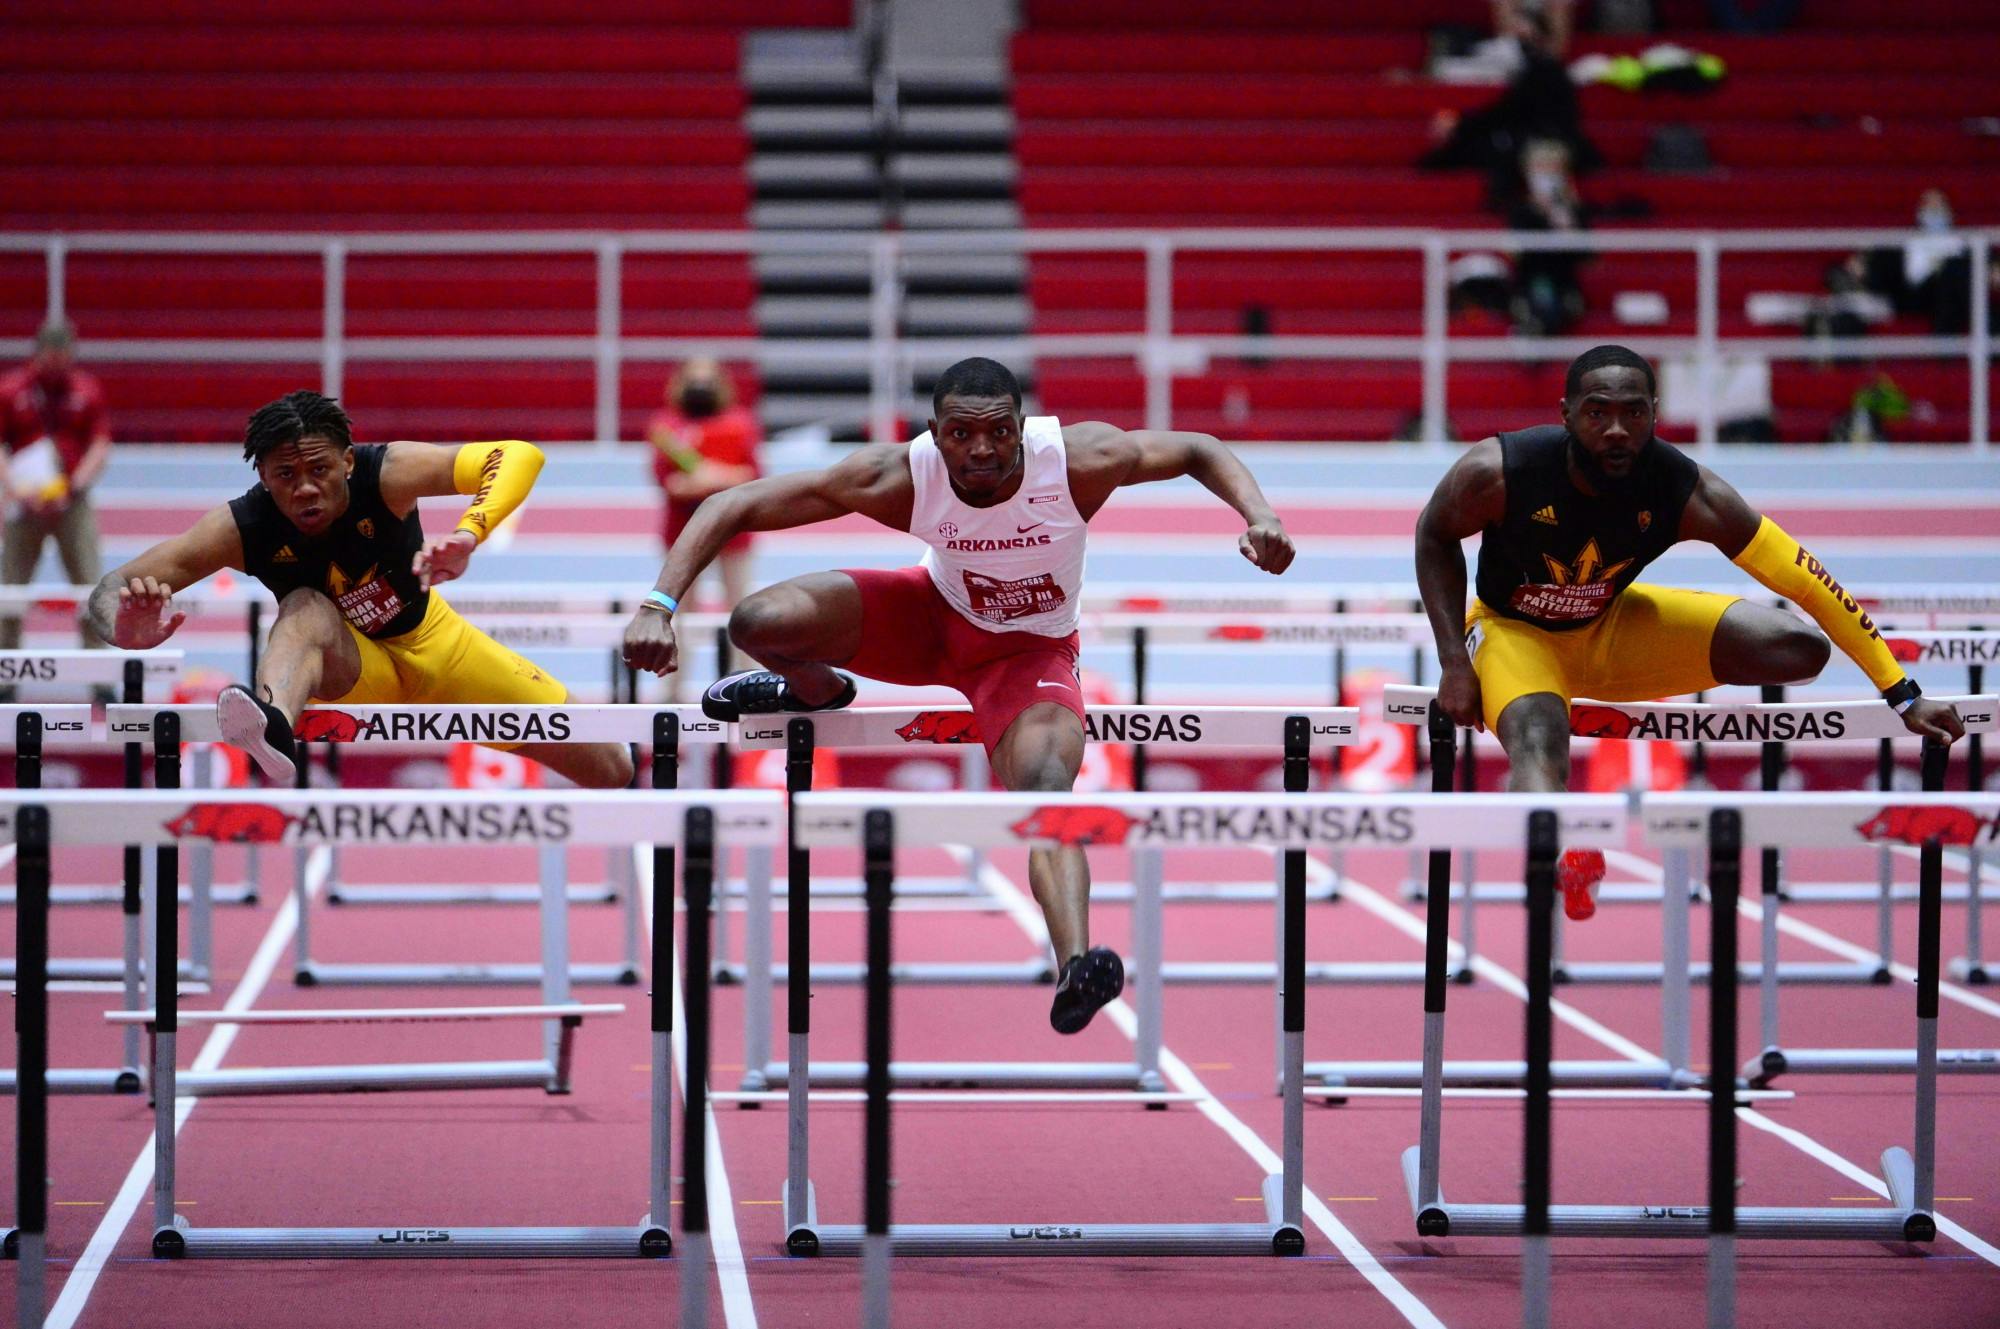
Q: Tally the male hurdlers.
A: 3